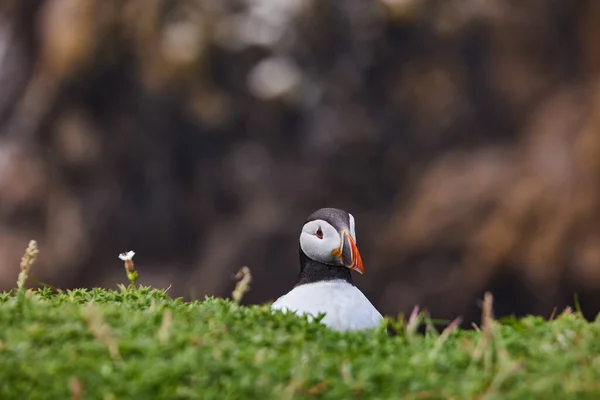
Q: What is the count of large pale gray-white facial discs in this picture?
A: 1